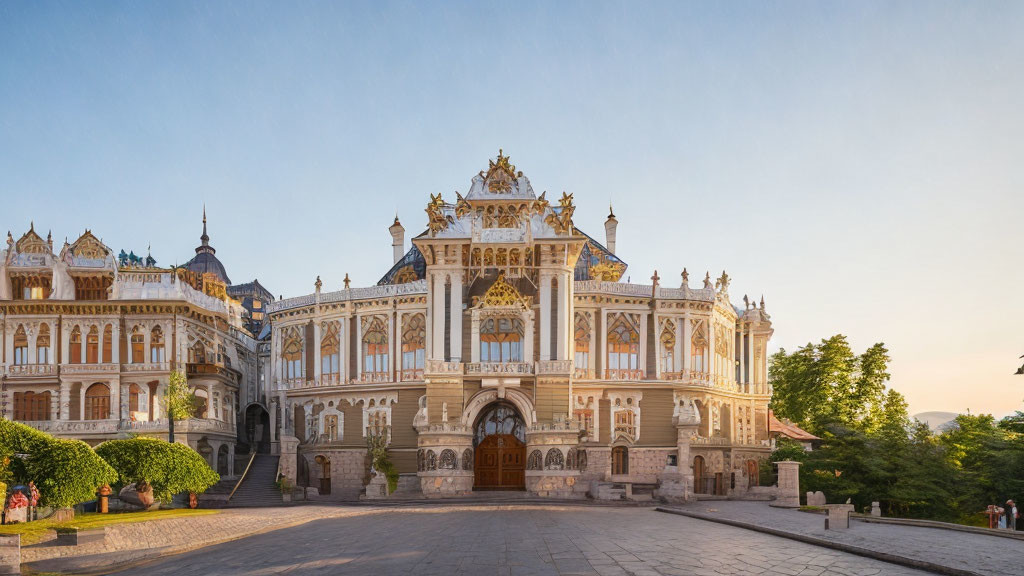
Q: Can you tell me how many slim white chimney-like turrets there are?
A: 2